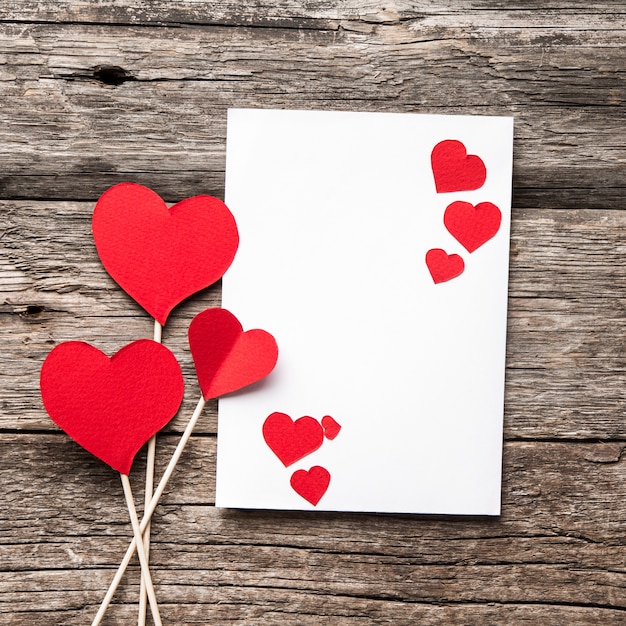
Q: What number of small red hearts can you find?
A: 6